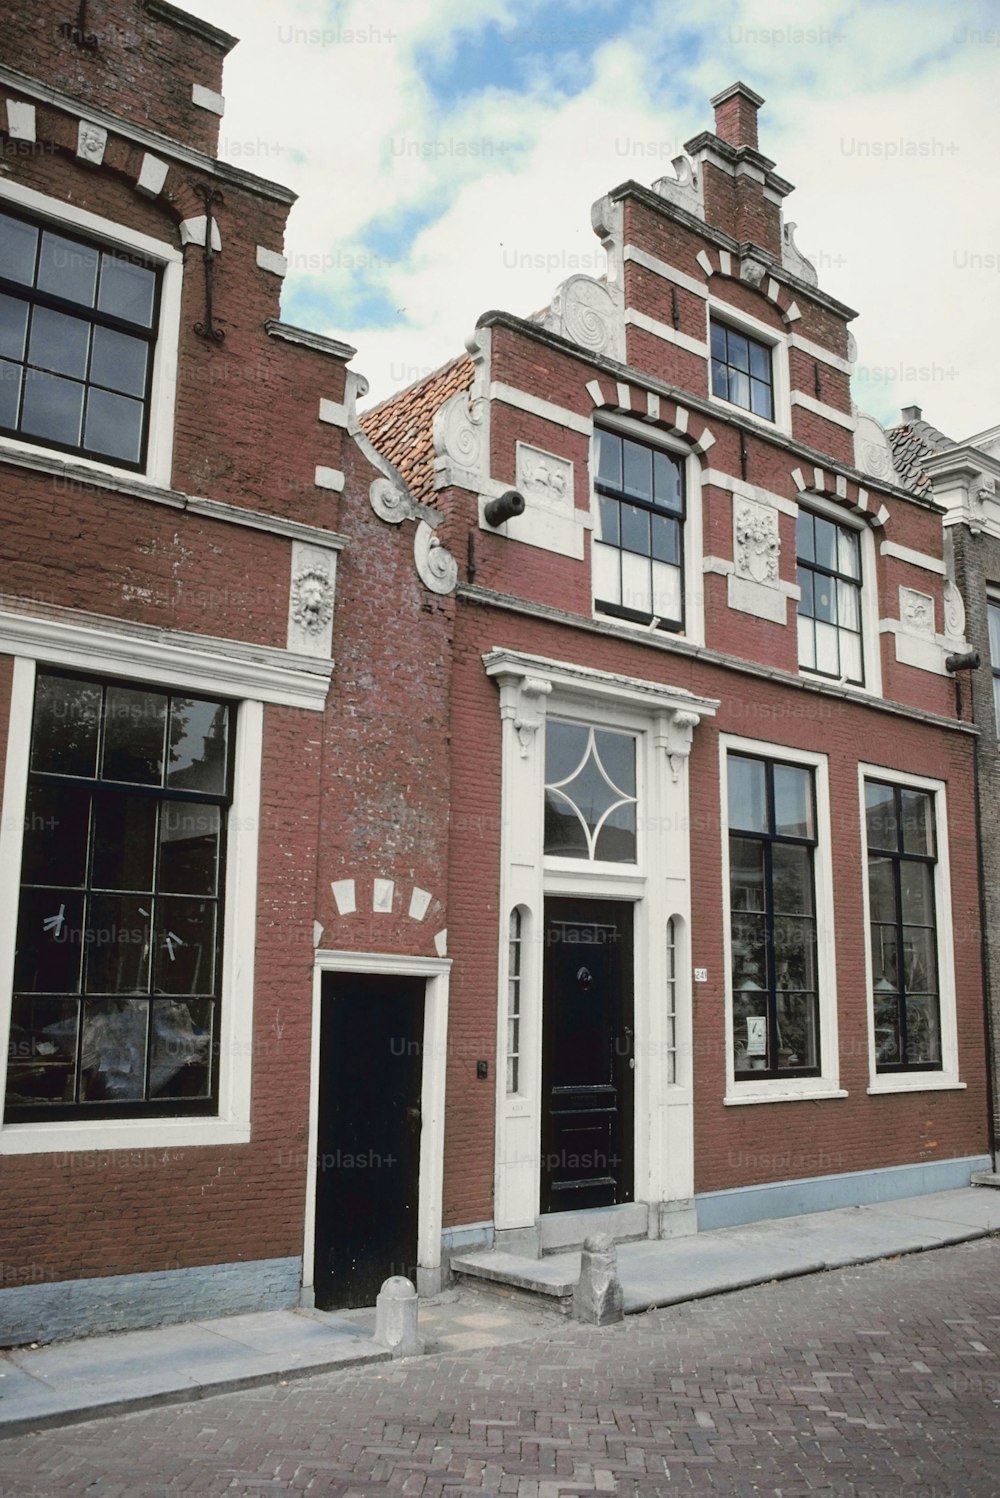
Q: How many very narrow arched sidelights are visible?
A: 2